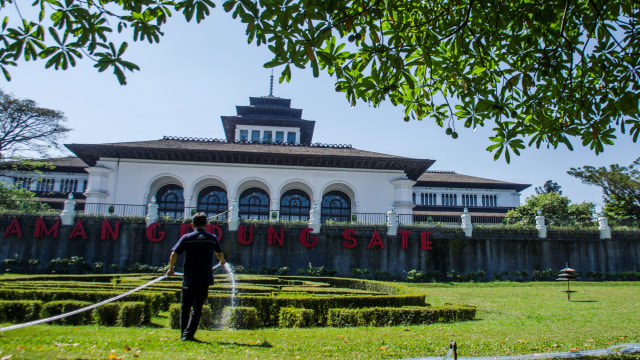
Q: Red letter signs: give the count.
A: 14